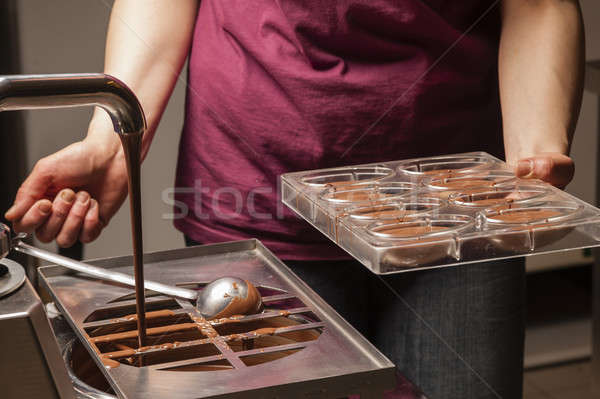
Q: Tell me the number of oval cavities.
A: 8